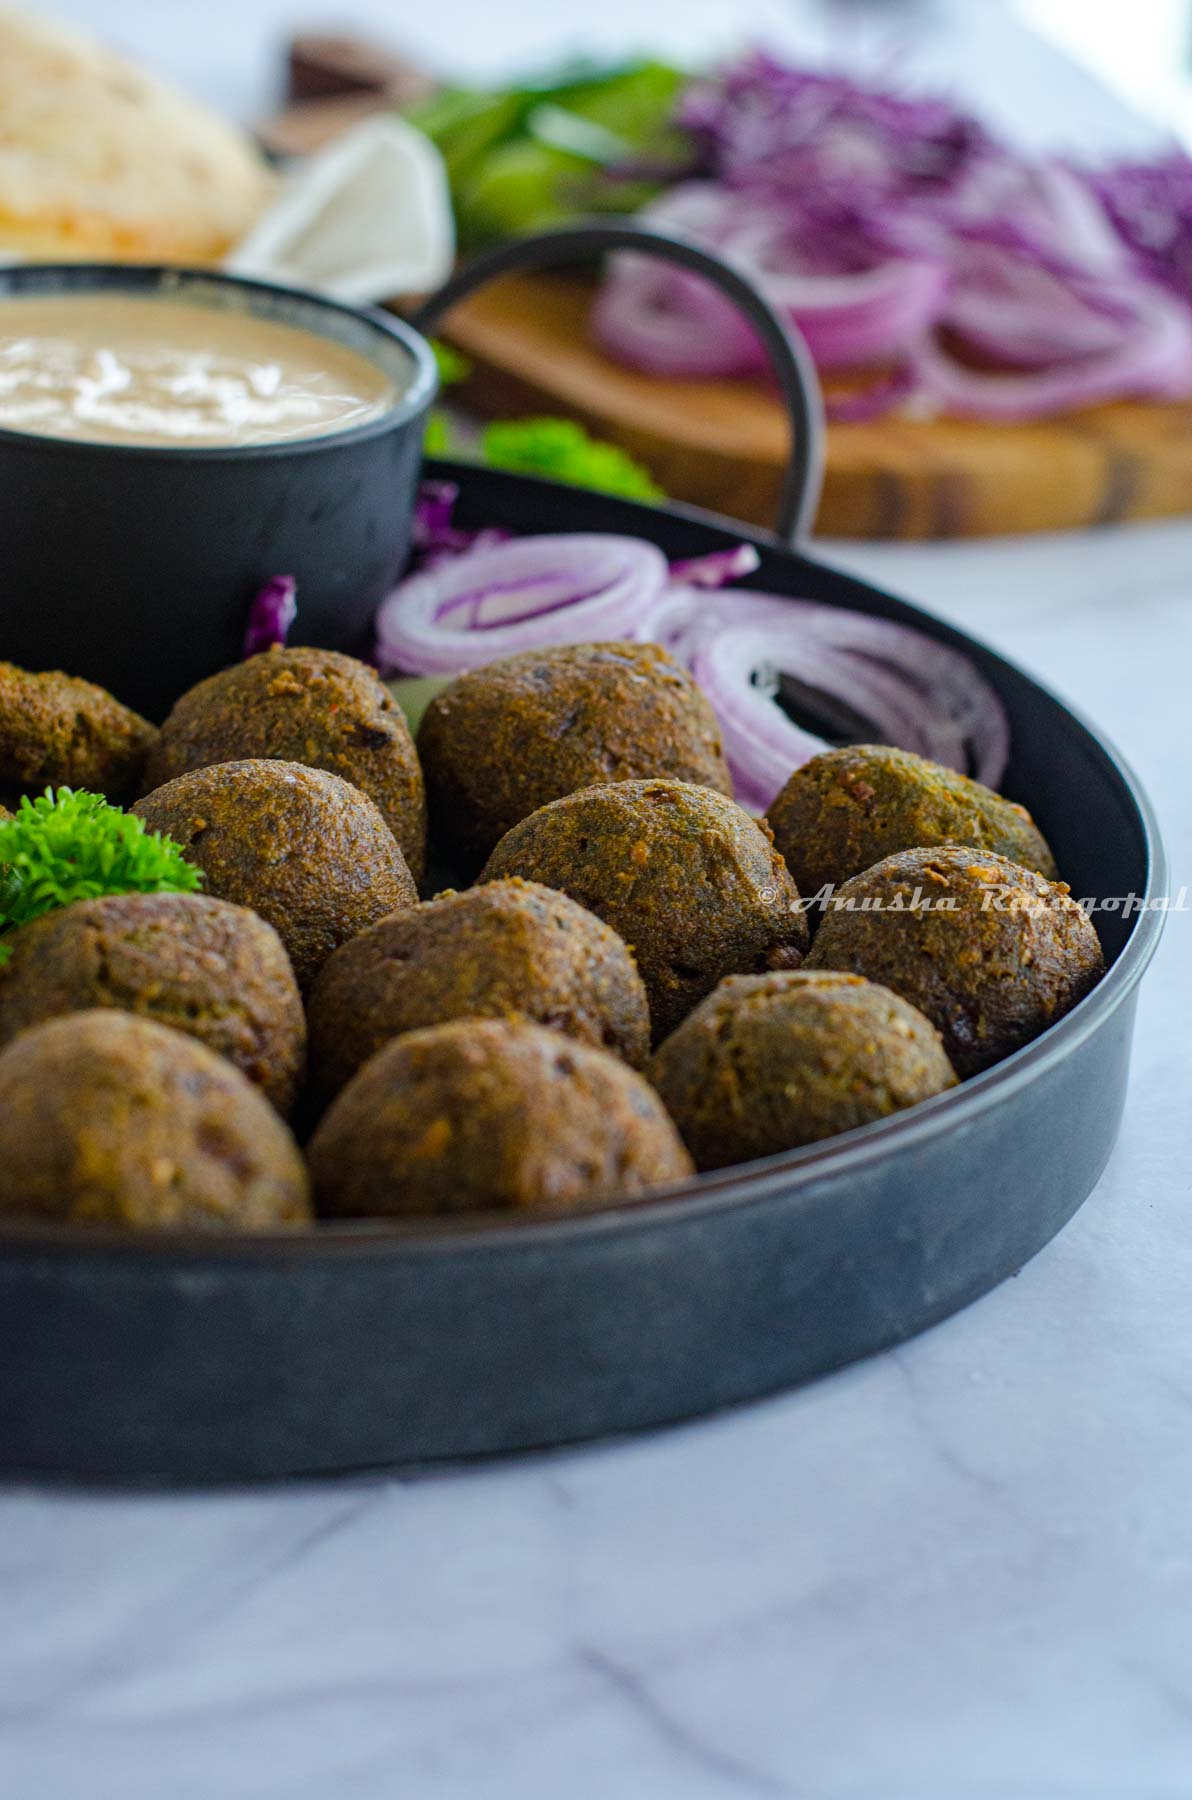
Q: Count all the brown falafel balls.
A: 12